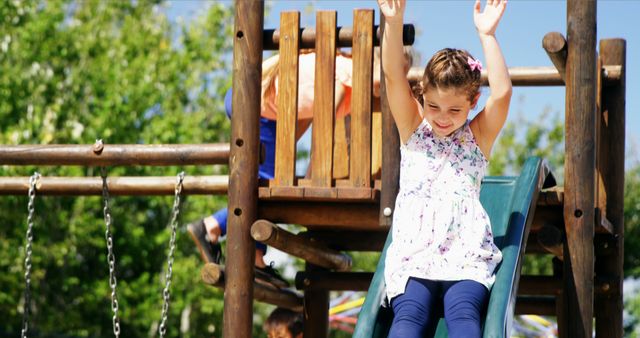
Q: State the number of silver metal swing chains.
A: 3